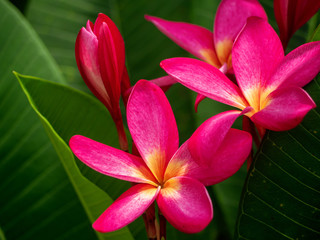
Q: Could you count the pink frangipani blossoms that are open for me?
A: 3